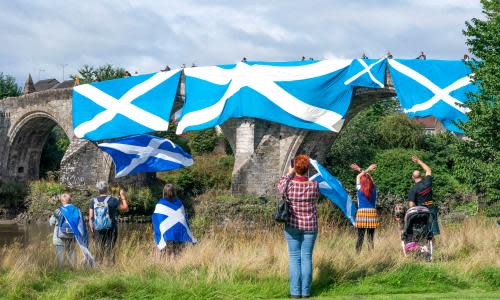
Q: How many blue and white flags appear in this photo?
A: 8